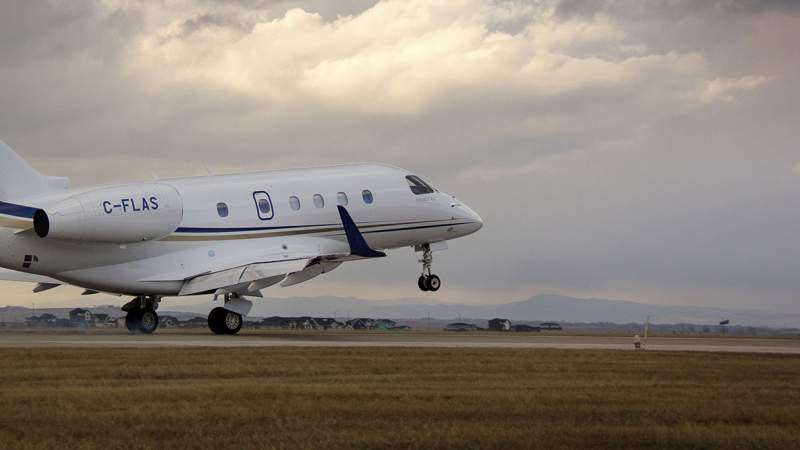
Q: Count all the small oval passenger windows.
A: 6